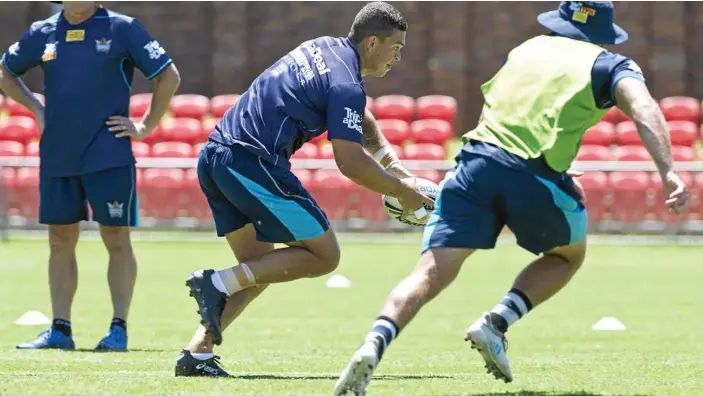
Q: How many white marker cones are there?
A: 3